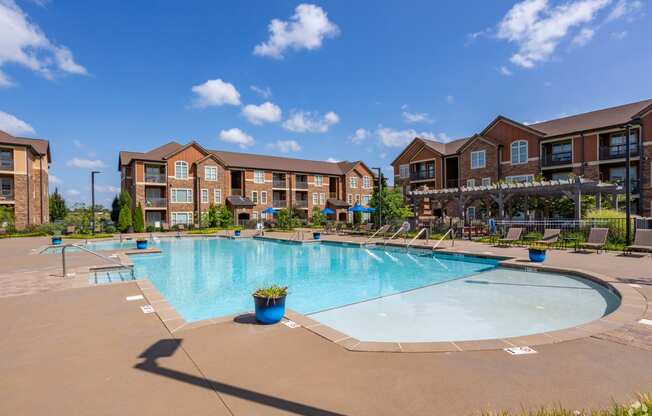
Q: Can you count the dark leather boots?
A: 0